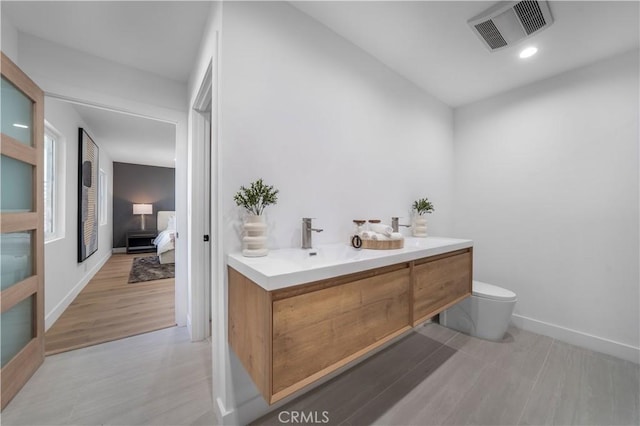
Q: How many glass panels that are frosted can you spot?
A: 4